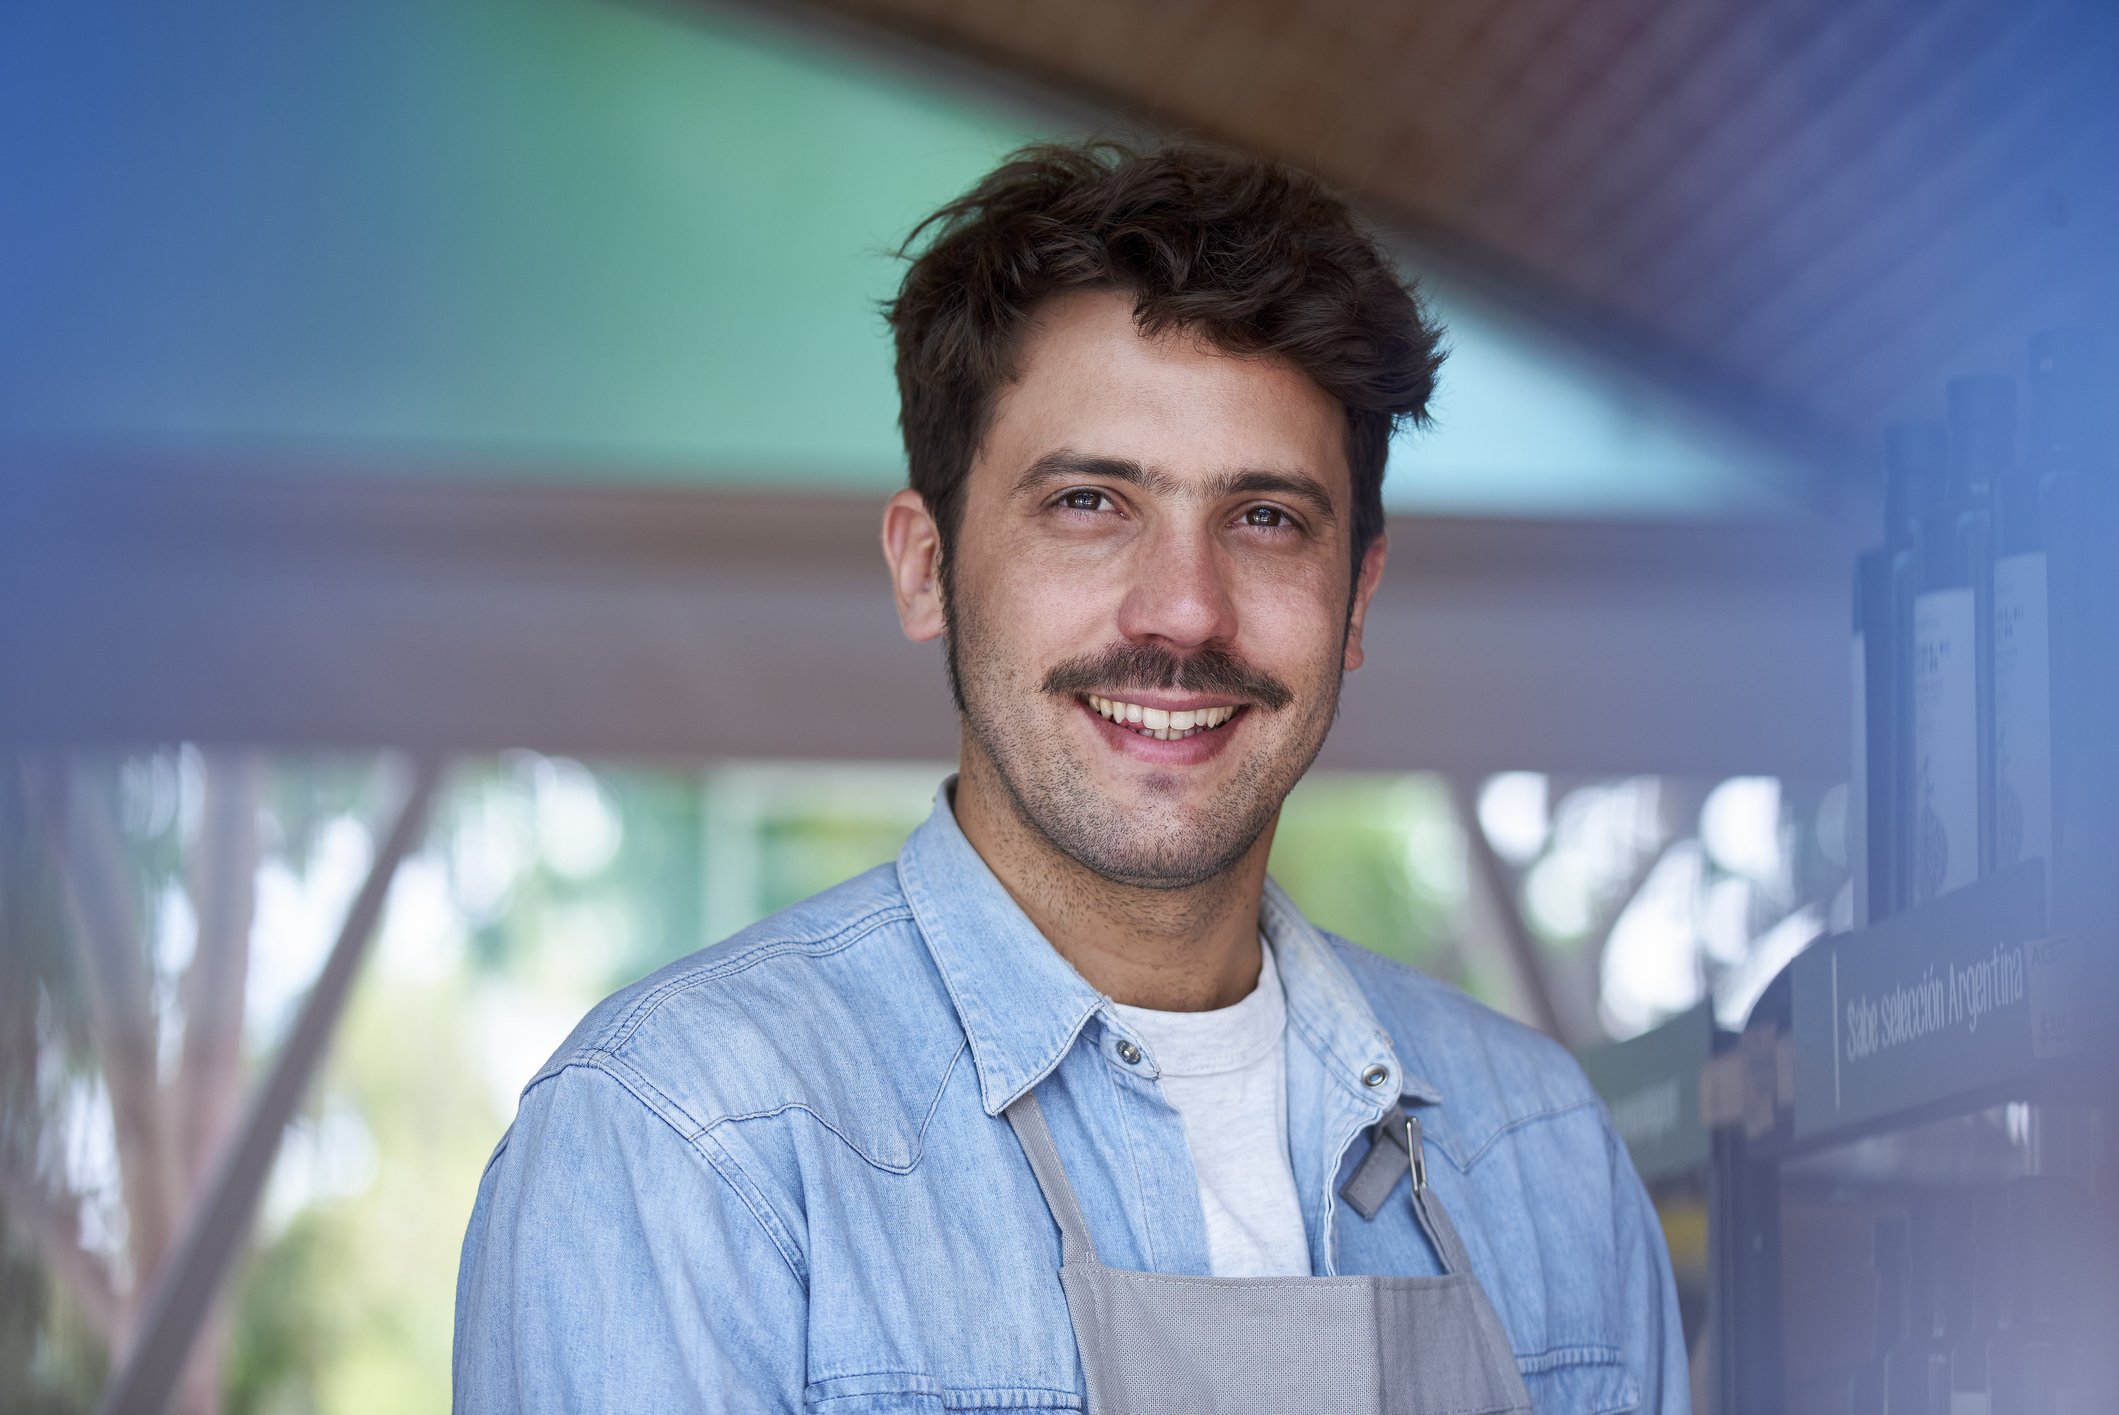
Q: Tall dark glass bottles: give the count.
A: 3